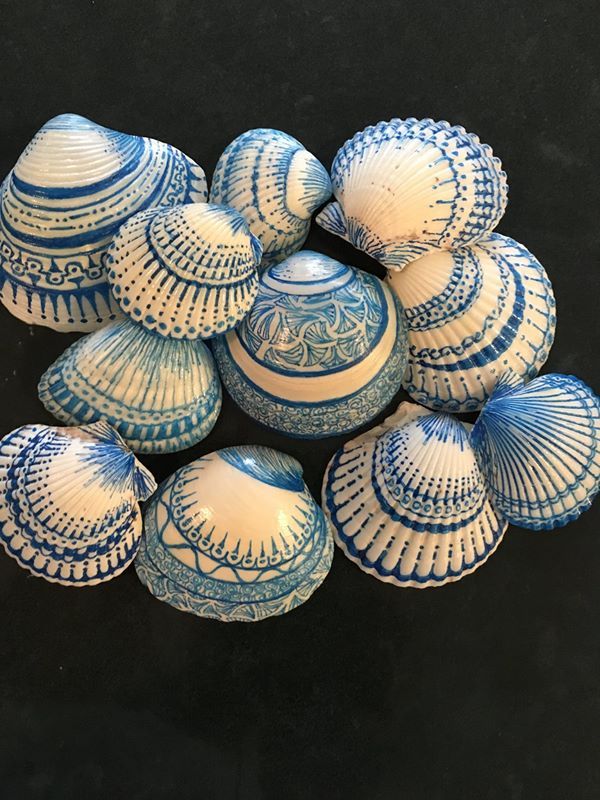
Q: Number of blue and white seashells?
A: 11